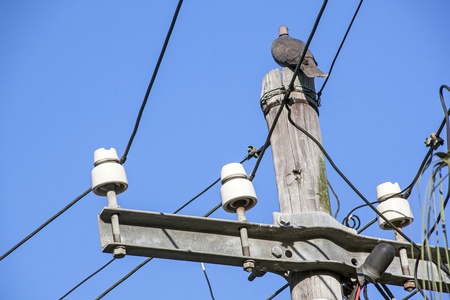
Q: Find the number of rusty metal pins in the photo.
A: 3